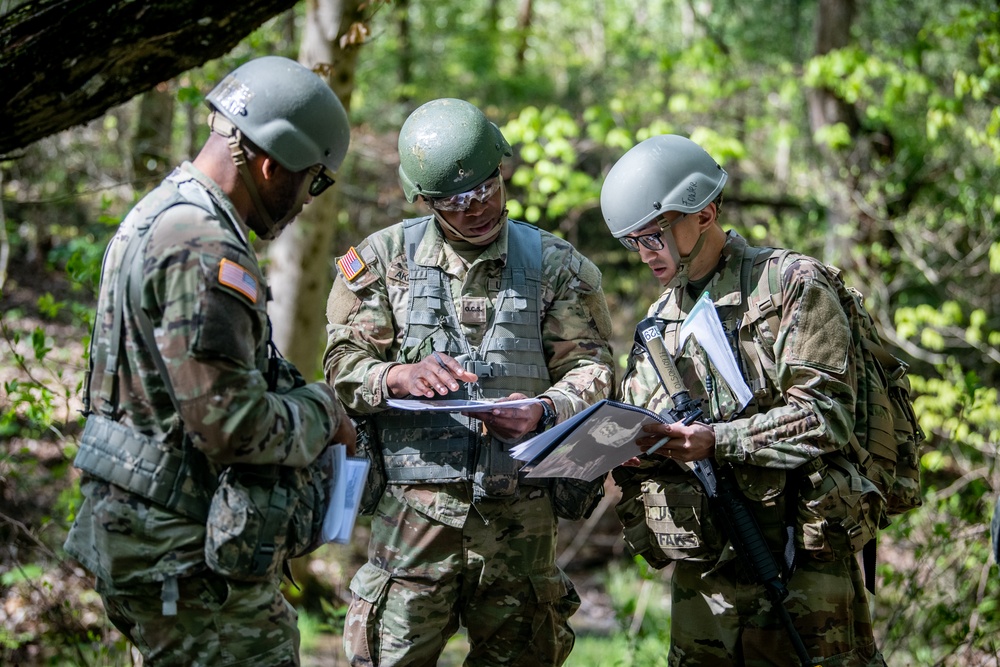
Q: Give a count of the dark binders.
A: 1